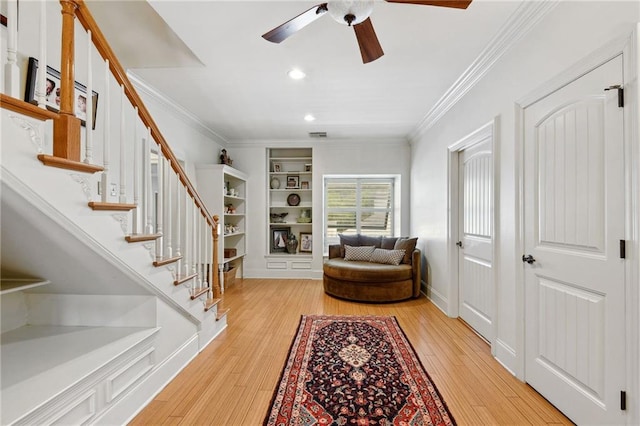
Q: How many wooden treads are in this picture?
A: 9